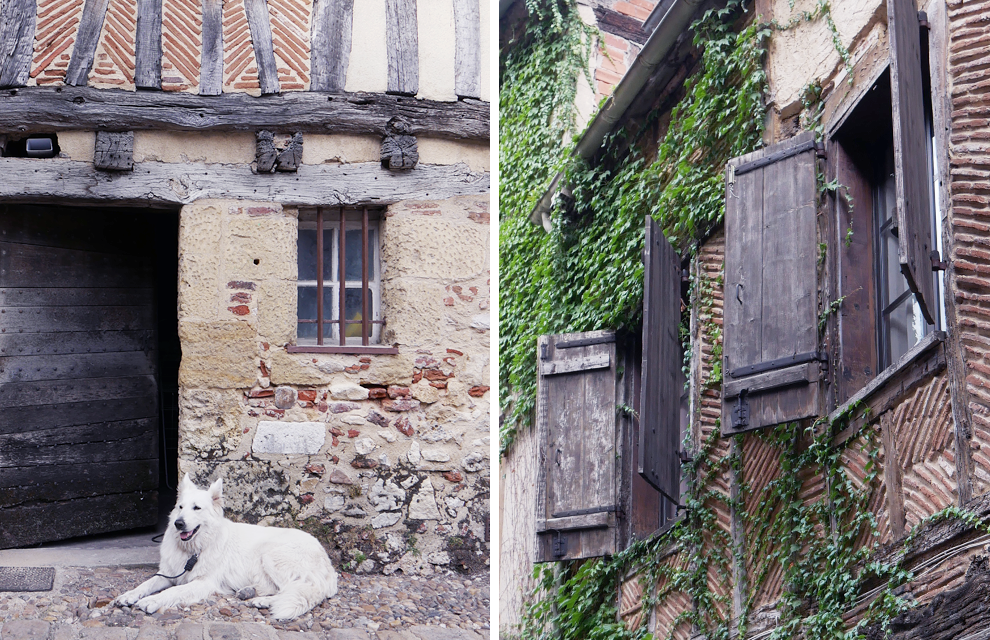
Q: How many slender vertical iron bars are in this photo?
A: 3